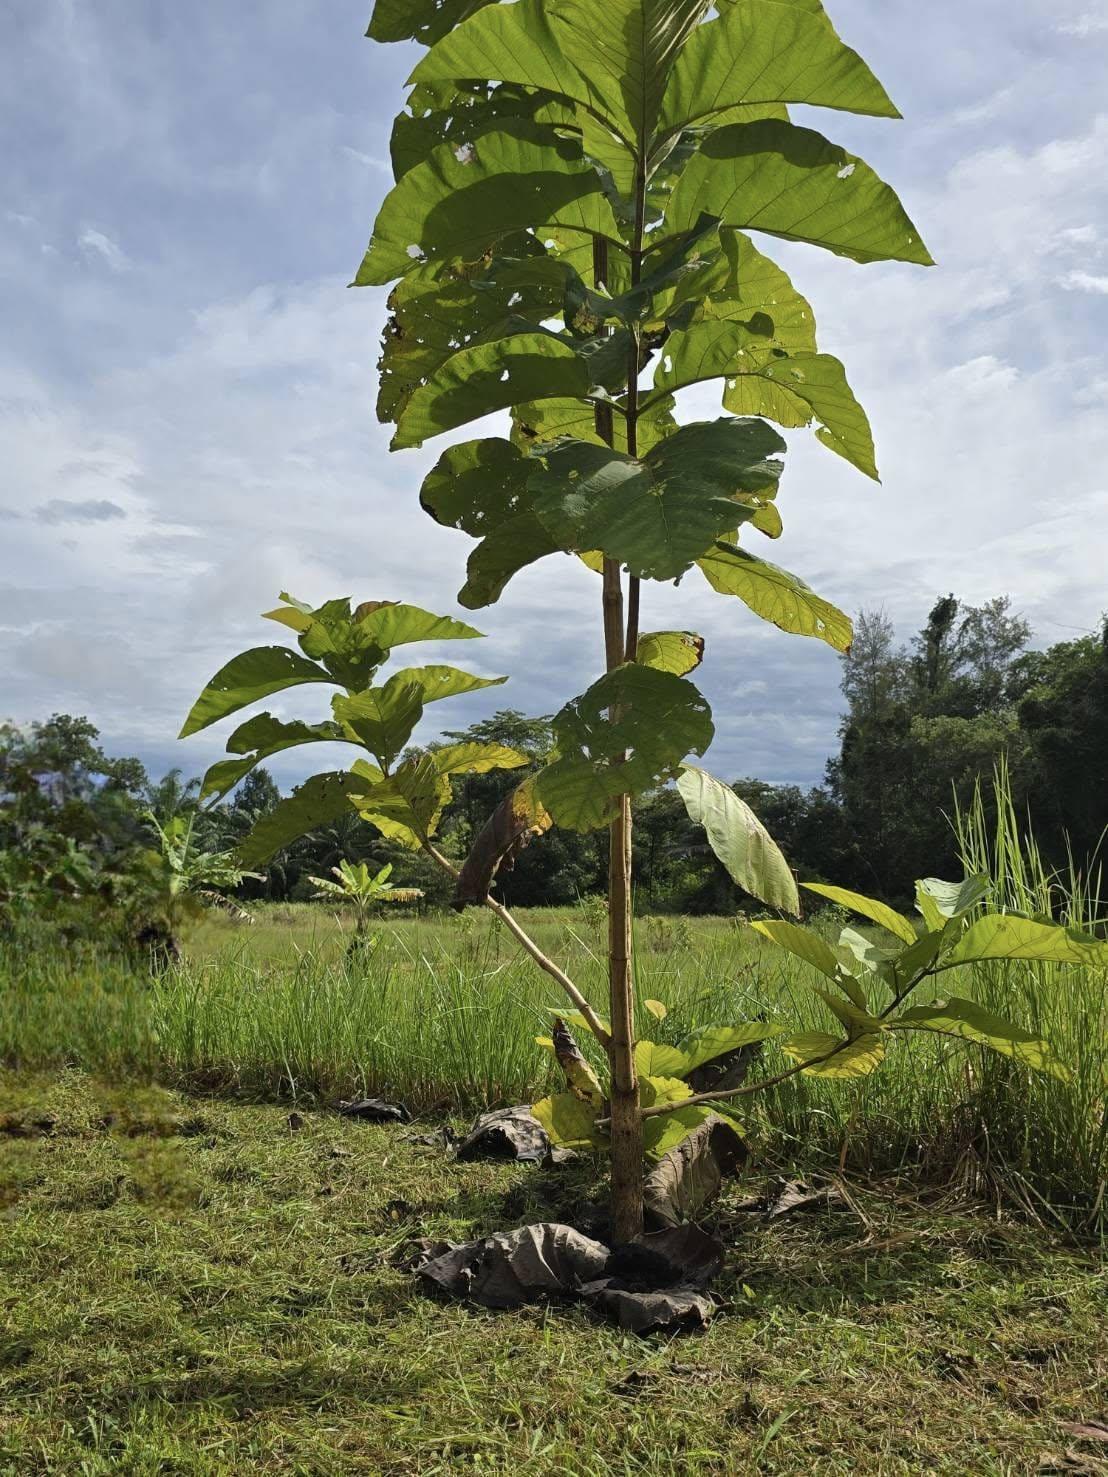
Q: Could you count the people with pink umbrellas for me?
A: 0